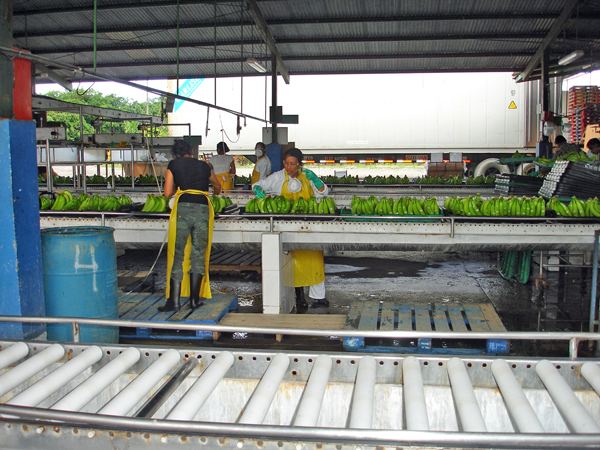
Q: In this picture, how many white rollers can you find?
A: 14